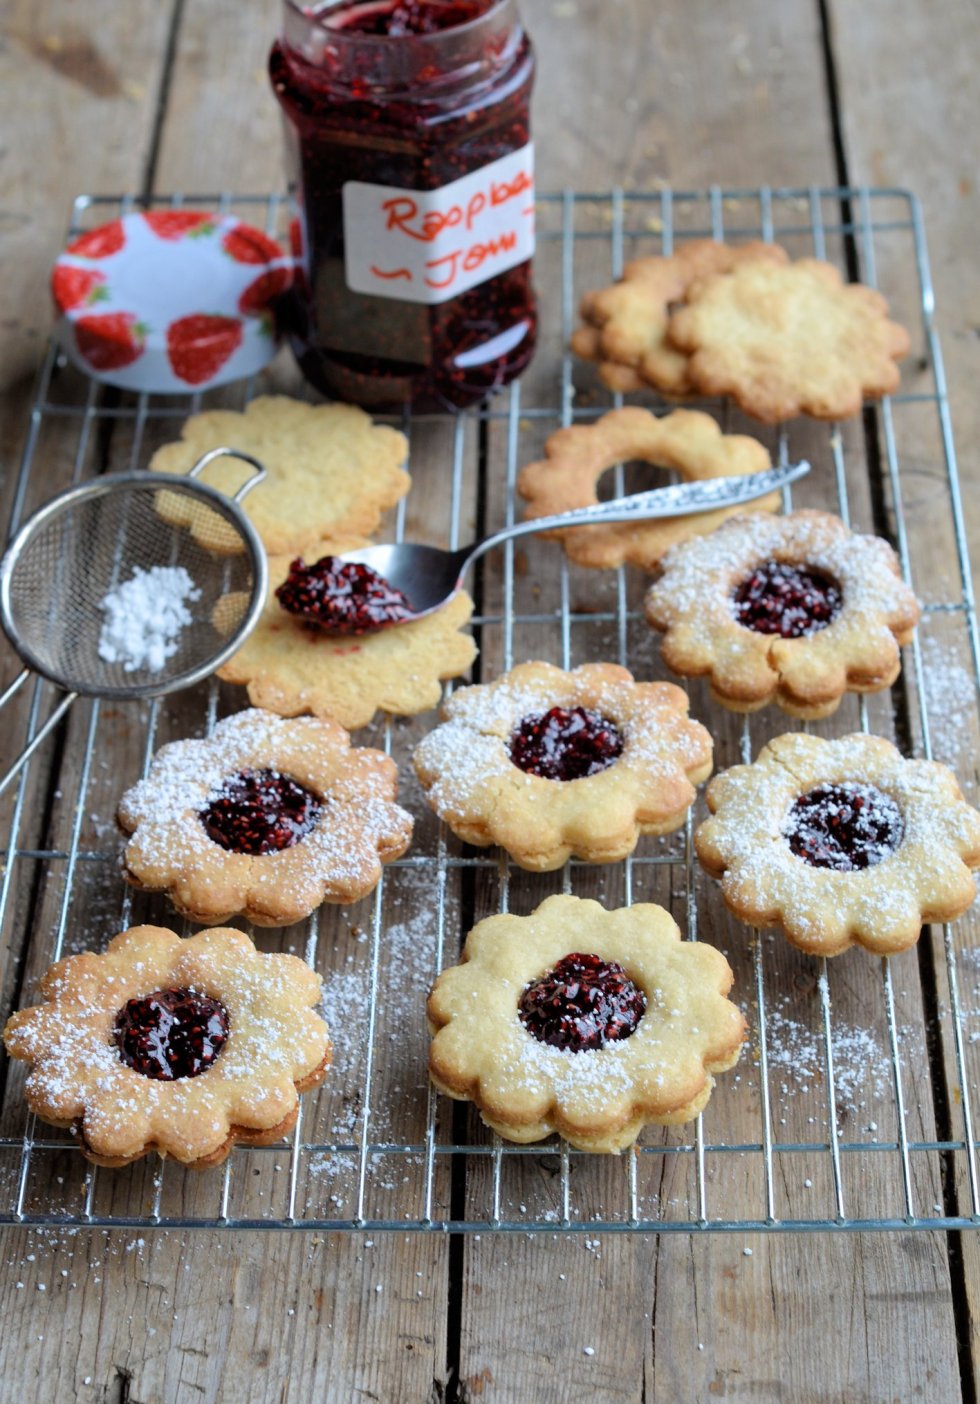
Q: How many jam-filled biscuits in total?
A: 6